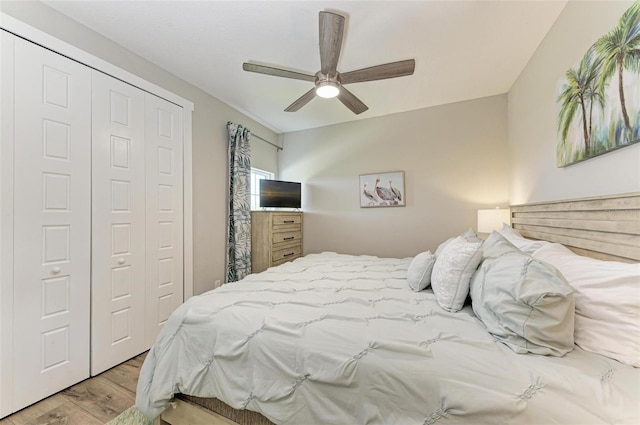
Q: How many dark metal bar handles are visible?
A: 3